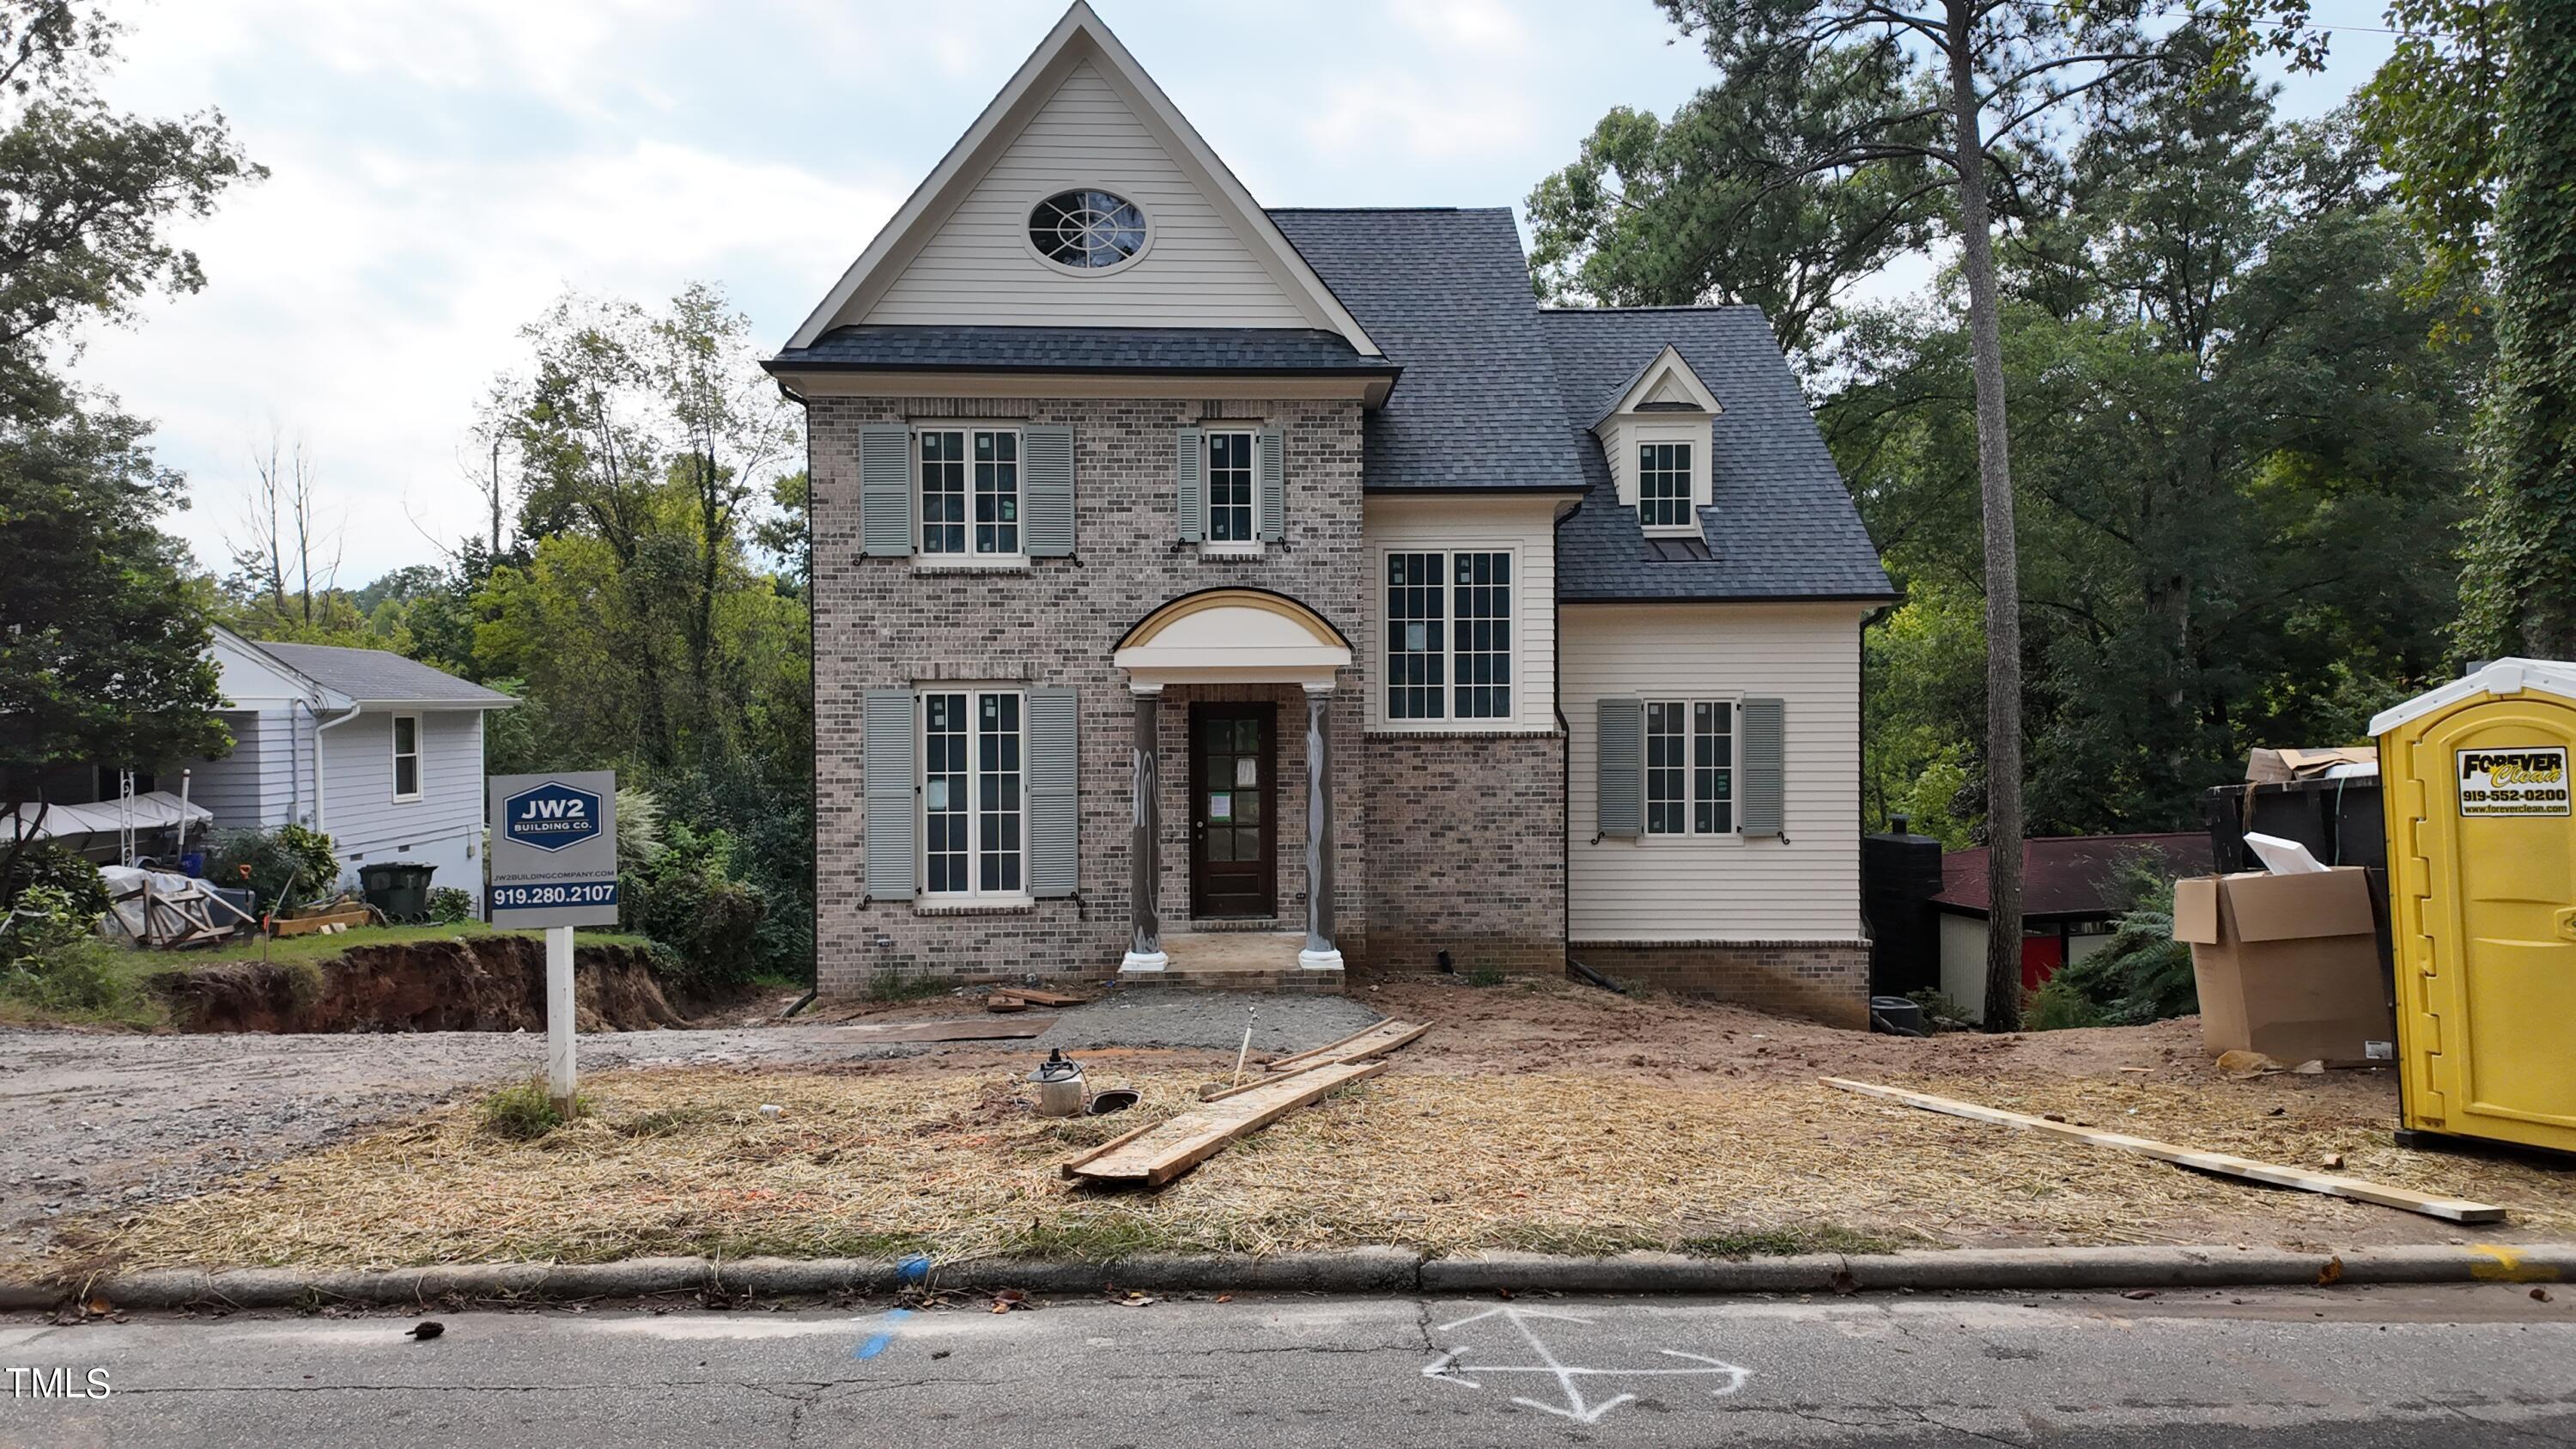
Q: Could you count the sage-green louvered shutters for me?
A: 8